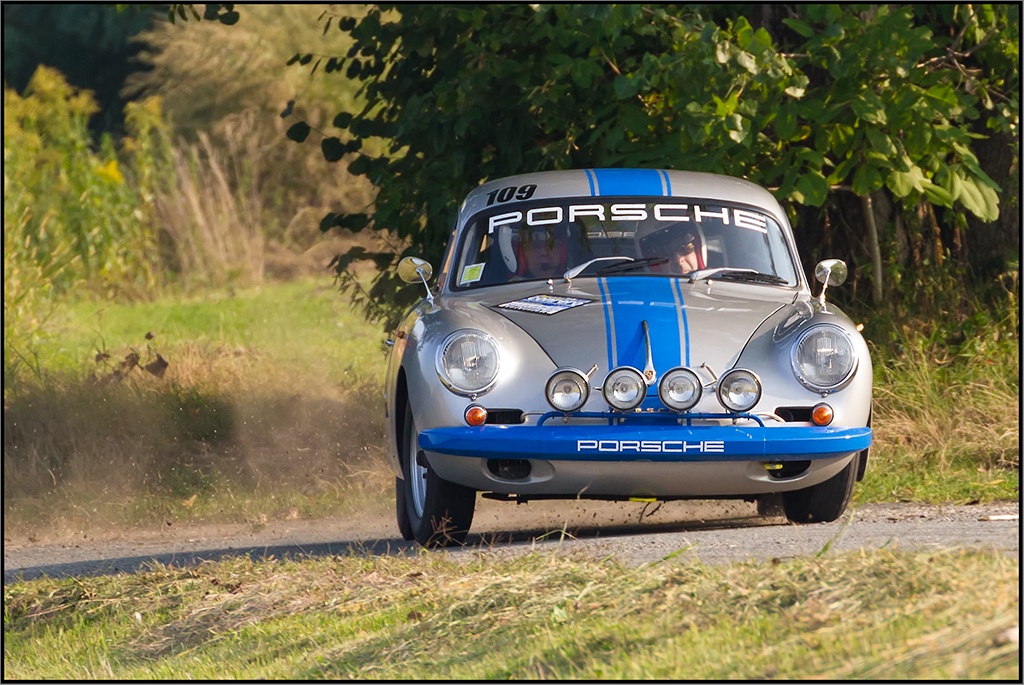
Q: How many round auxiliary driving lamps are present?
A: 4